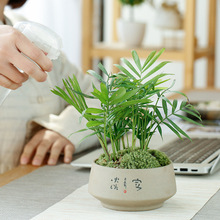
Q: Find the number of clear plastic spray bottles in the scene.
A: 1